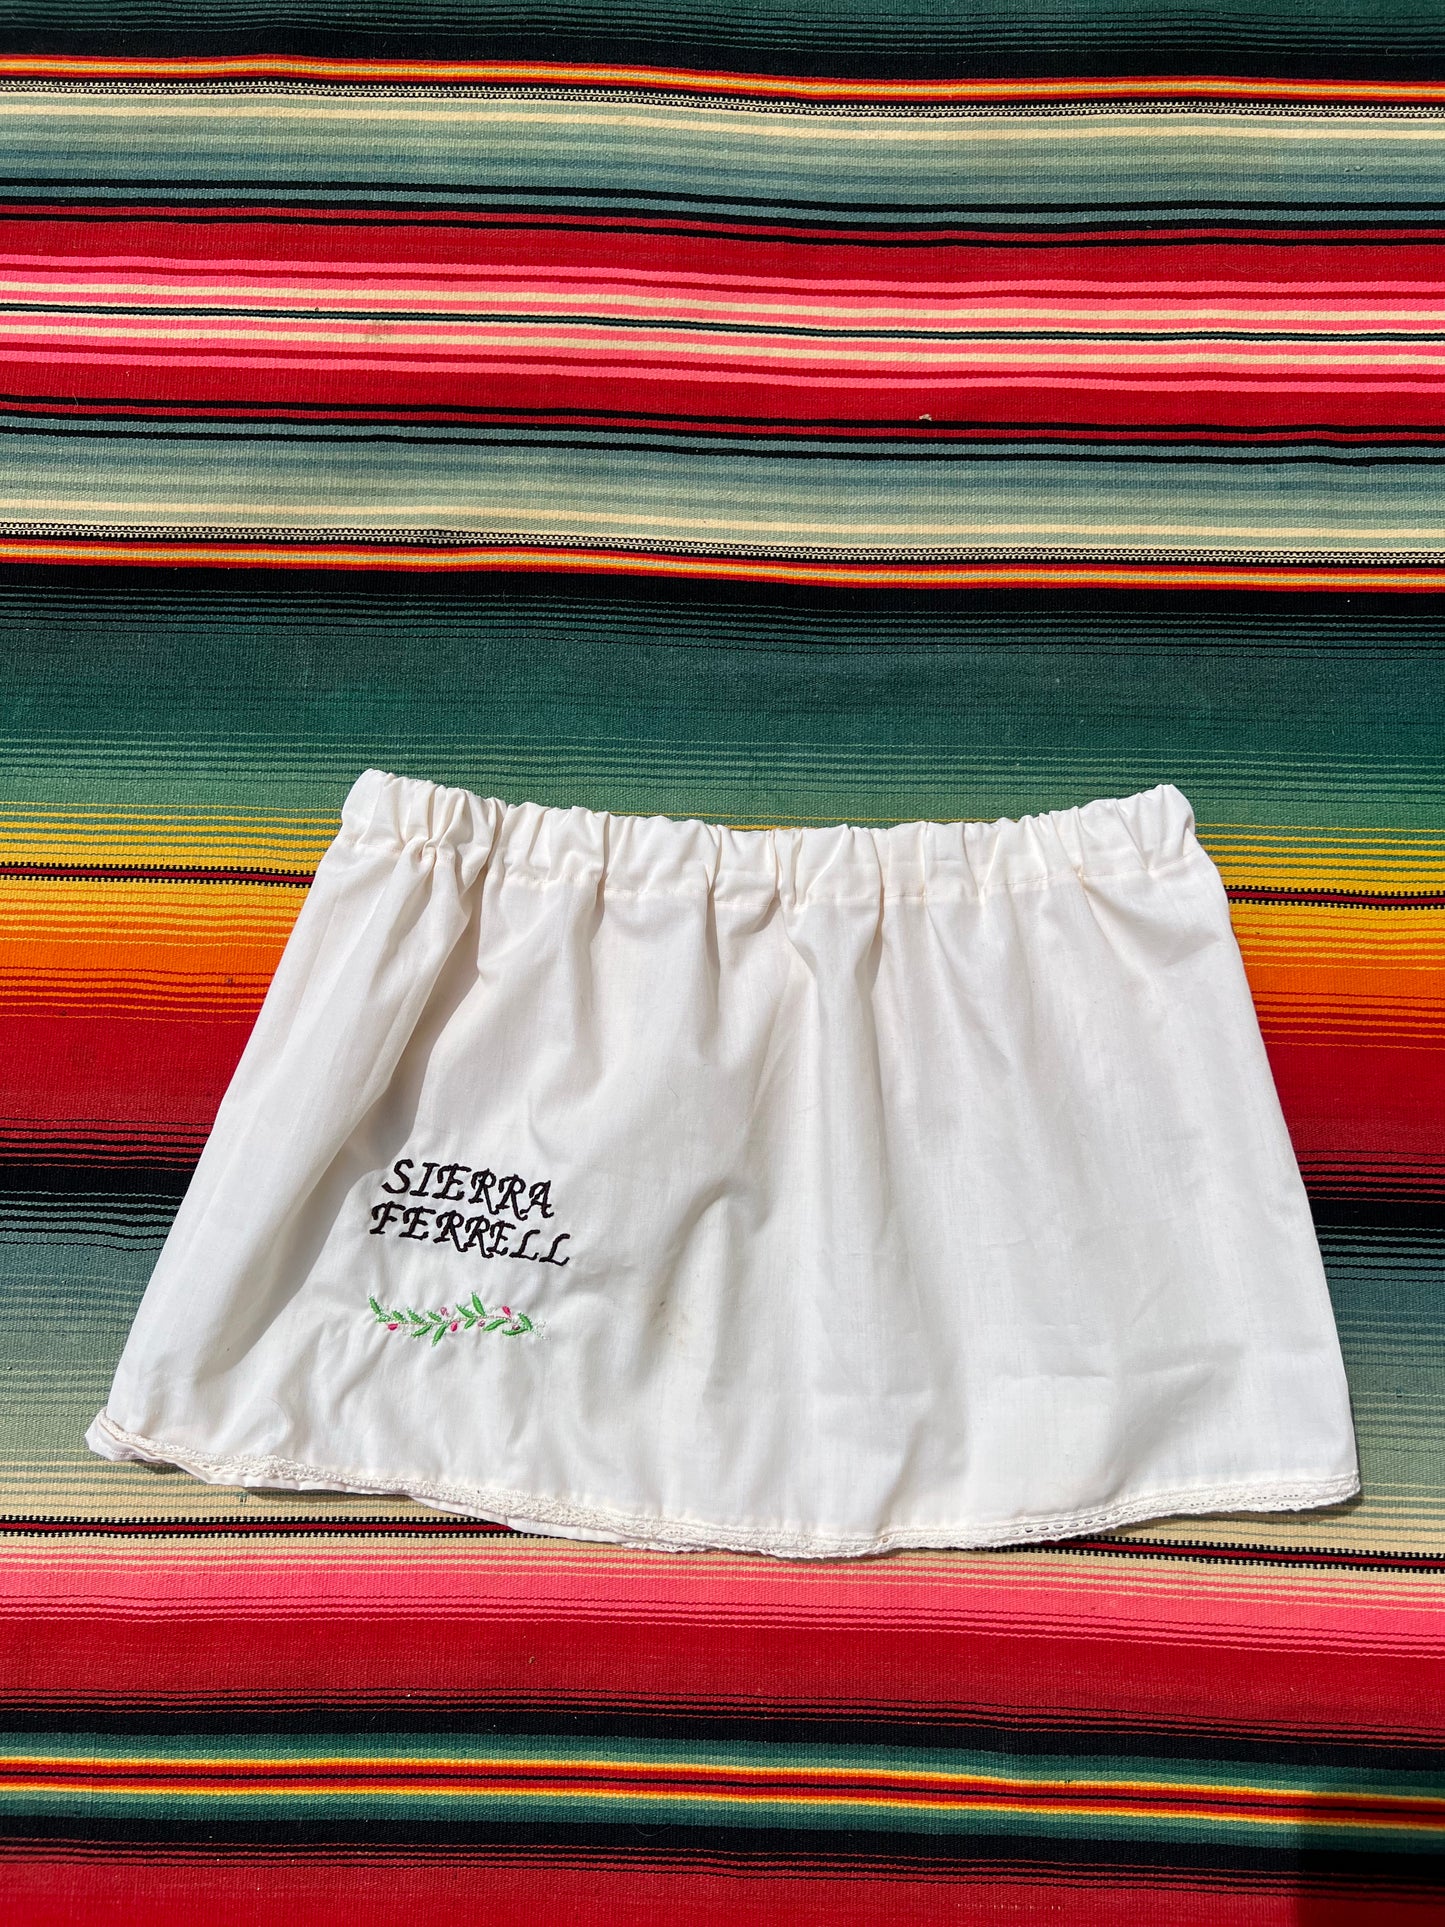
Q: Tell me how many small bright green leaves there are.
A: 13